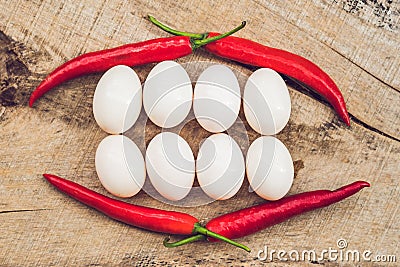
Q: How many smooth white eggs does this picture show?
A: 8